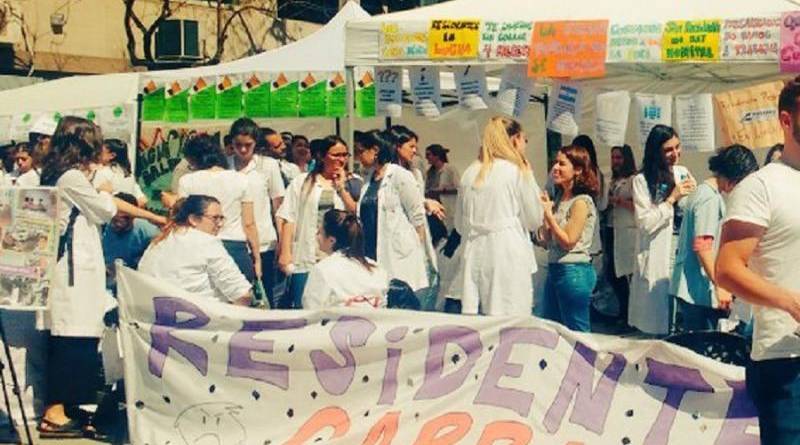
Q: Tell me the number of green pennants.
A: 9